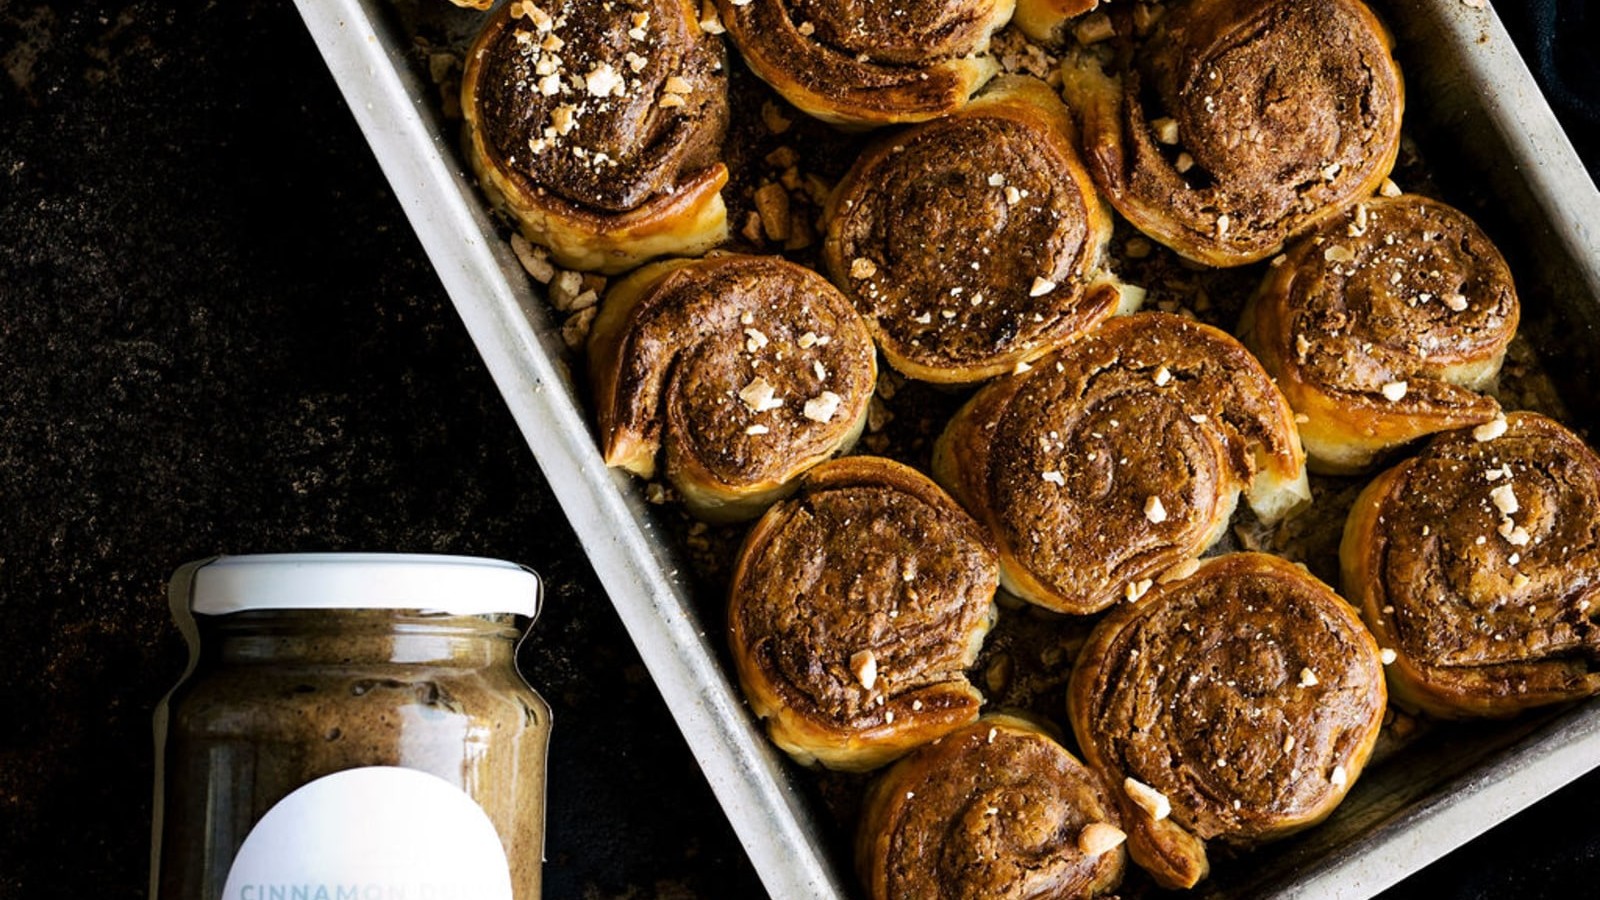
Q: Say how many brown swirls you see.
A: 11